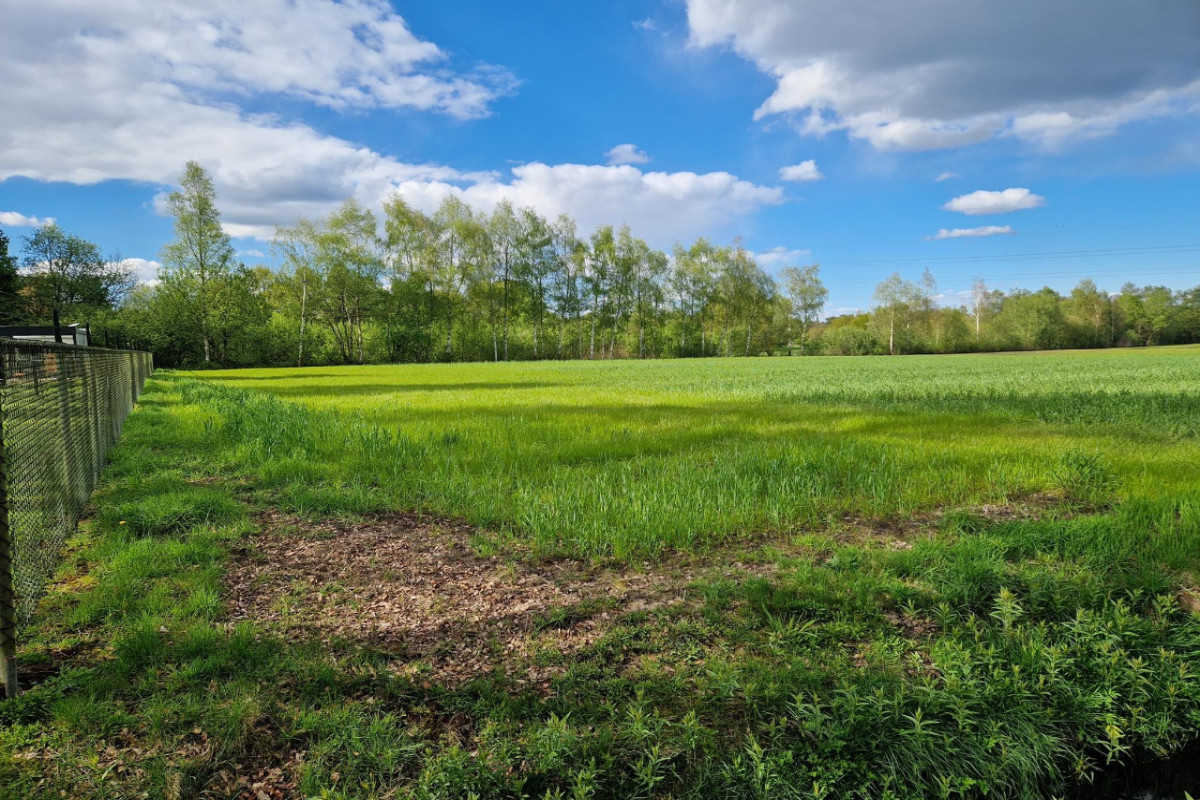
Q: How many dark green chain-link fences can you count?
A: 1